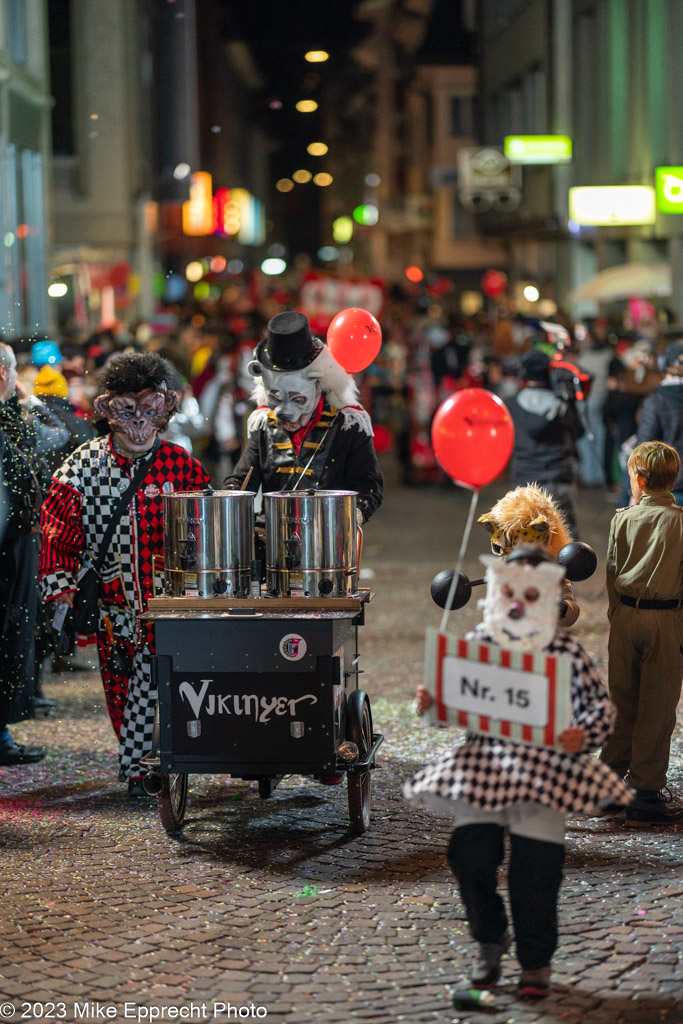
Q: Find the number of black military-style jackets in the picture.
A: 1